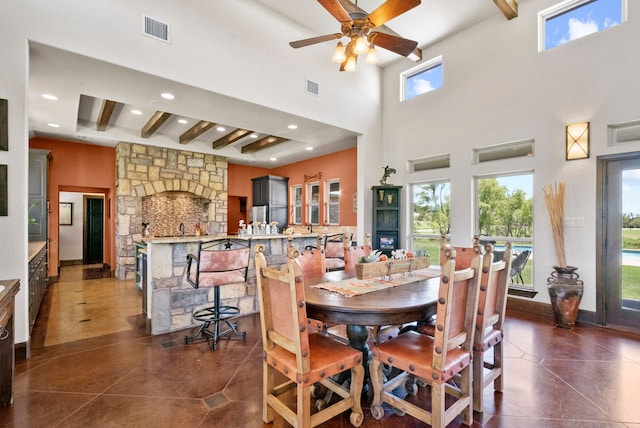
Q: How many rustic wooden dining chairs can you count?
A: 6